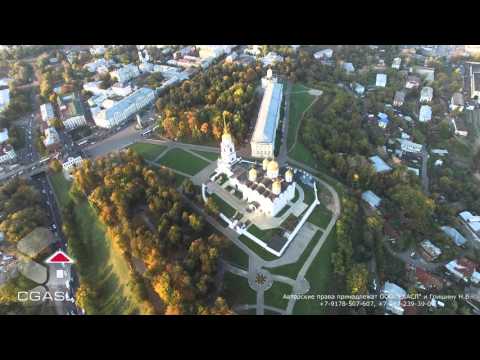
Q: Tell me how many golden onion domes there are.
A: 5